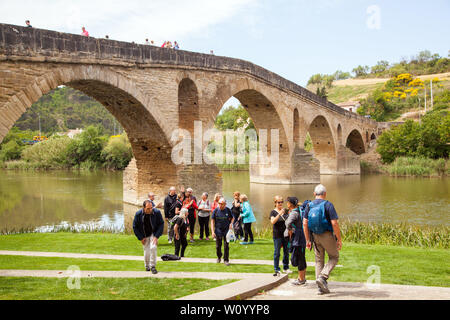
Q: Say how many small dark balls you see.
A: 0